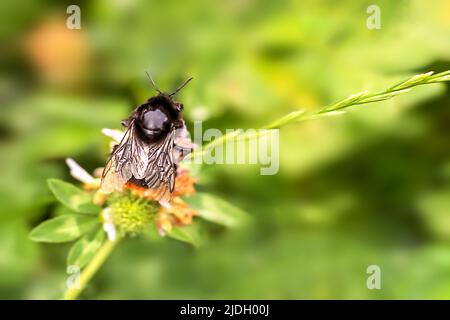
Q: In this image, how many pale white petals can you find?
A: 3